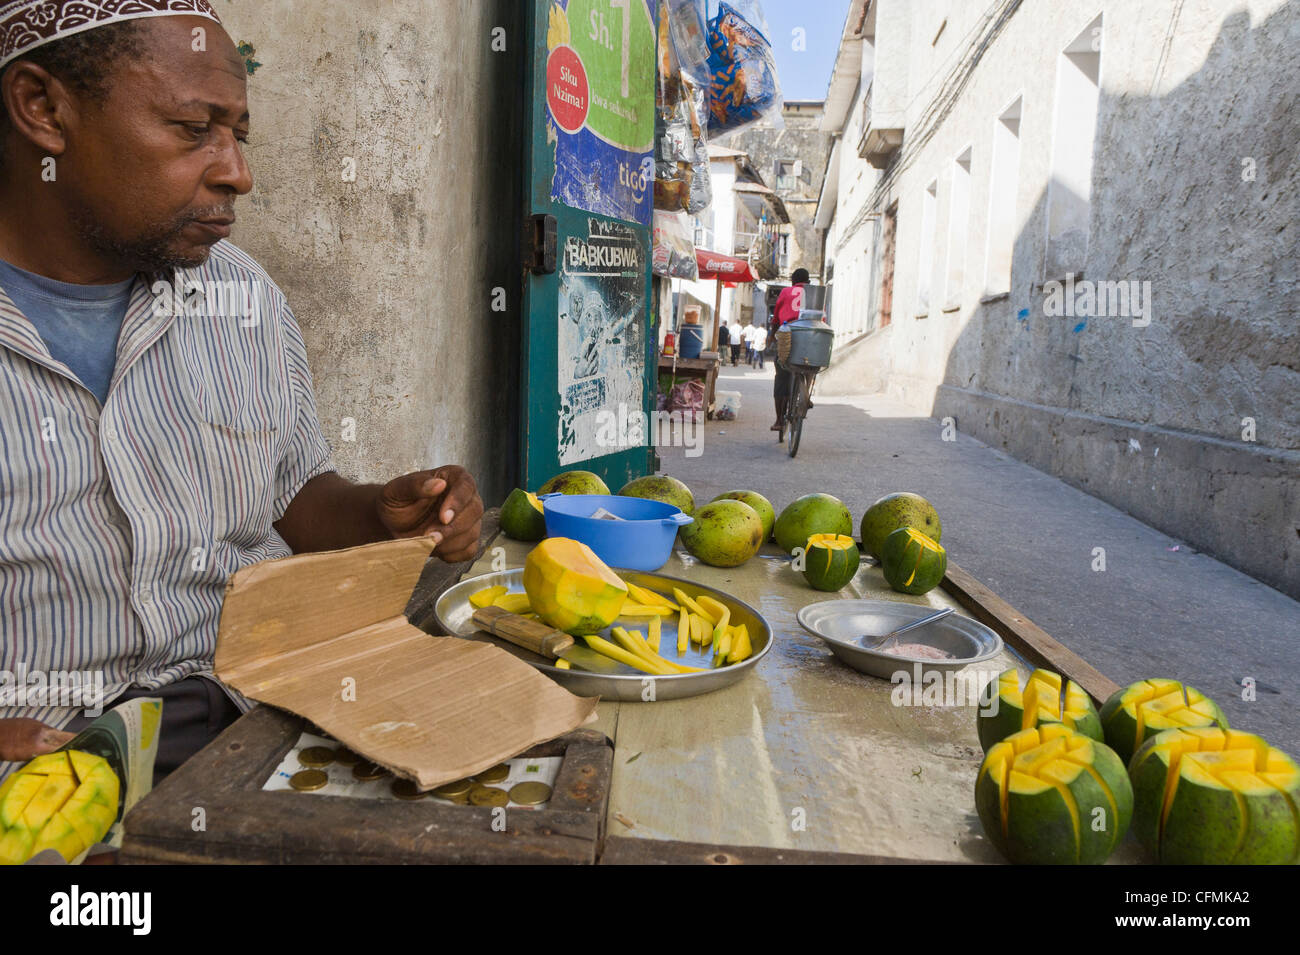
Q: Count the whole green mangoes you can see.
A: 6